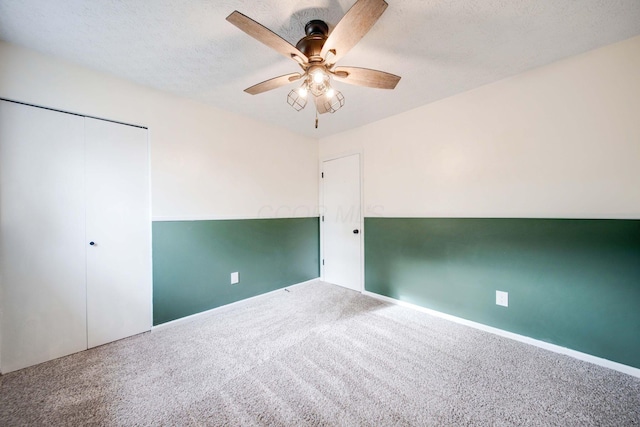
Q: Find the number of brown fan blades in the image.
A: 5